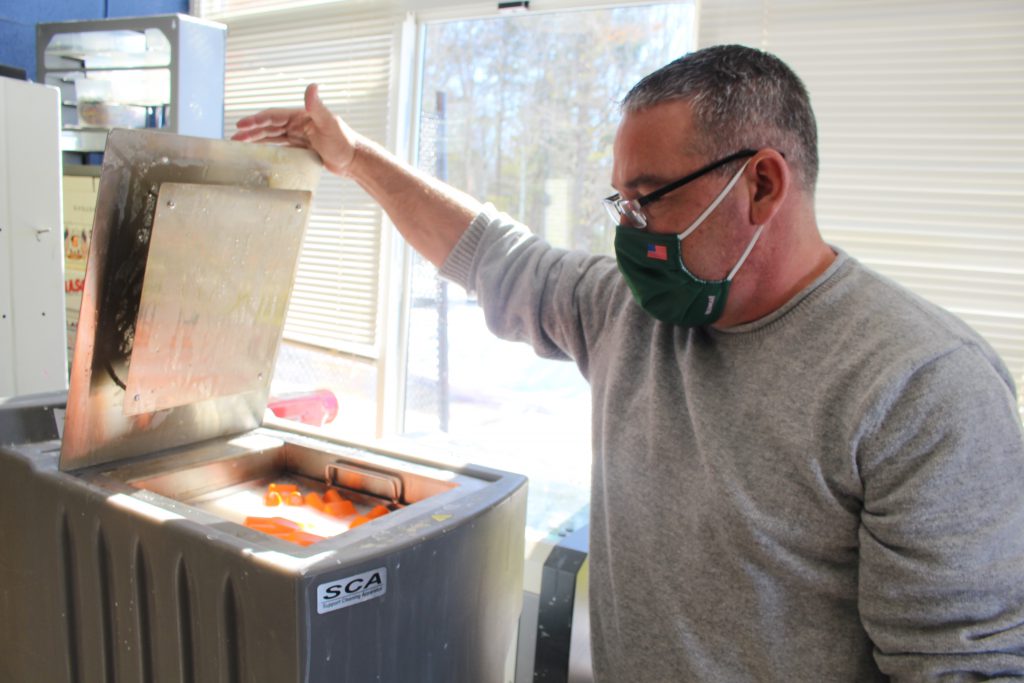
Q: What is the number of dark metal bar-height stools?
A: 0